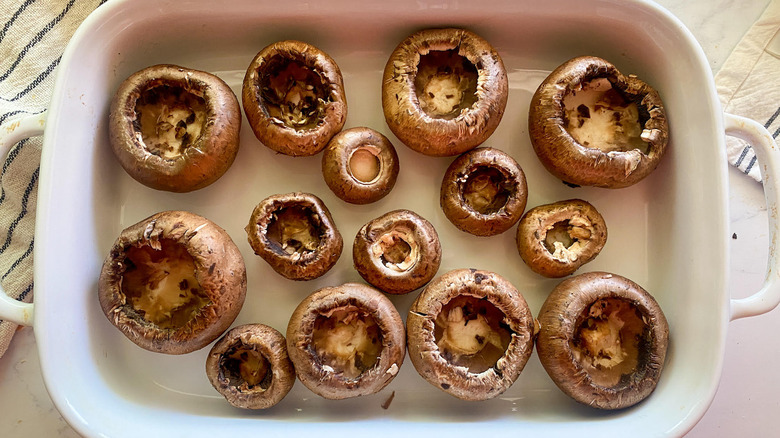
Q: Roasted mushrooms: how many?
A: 14